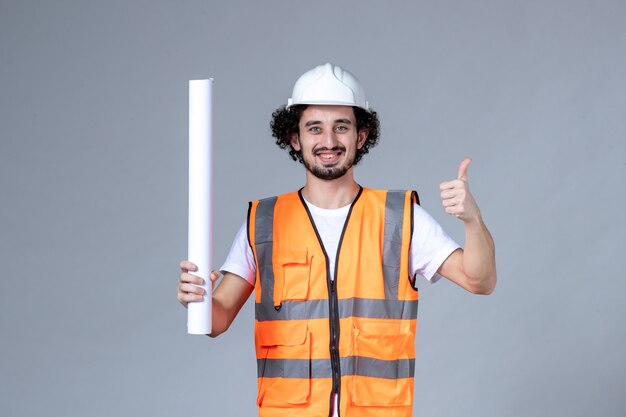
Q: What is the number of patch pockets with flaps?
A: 3